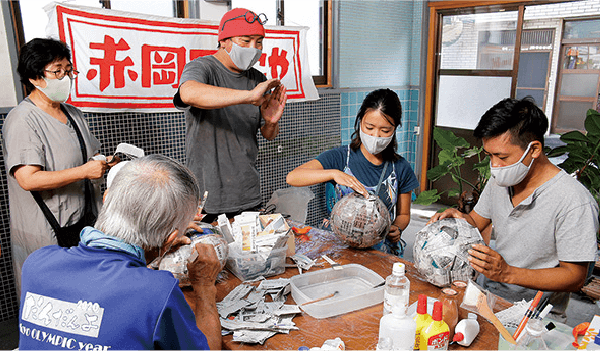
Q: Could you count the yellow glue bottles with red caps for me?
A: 2